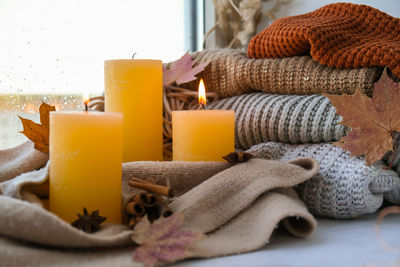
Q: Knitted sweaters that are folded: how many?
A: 4